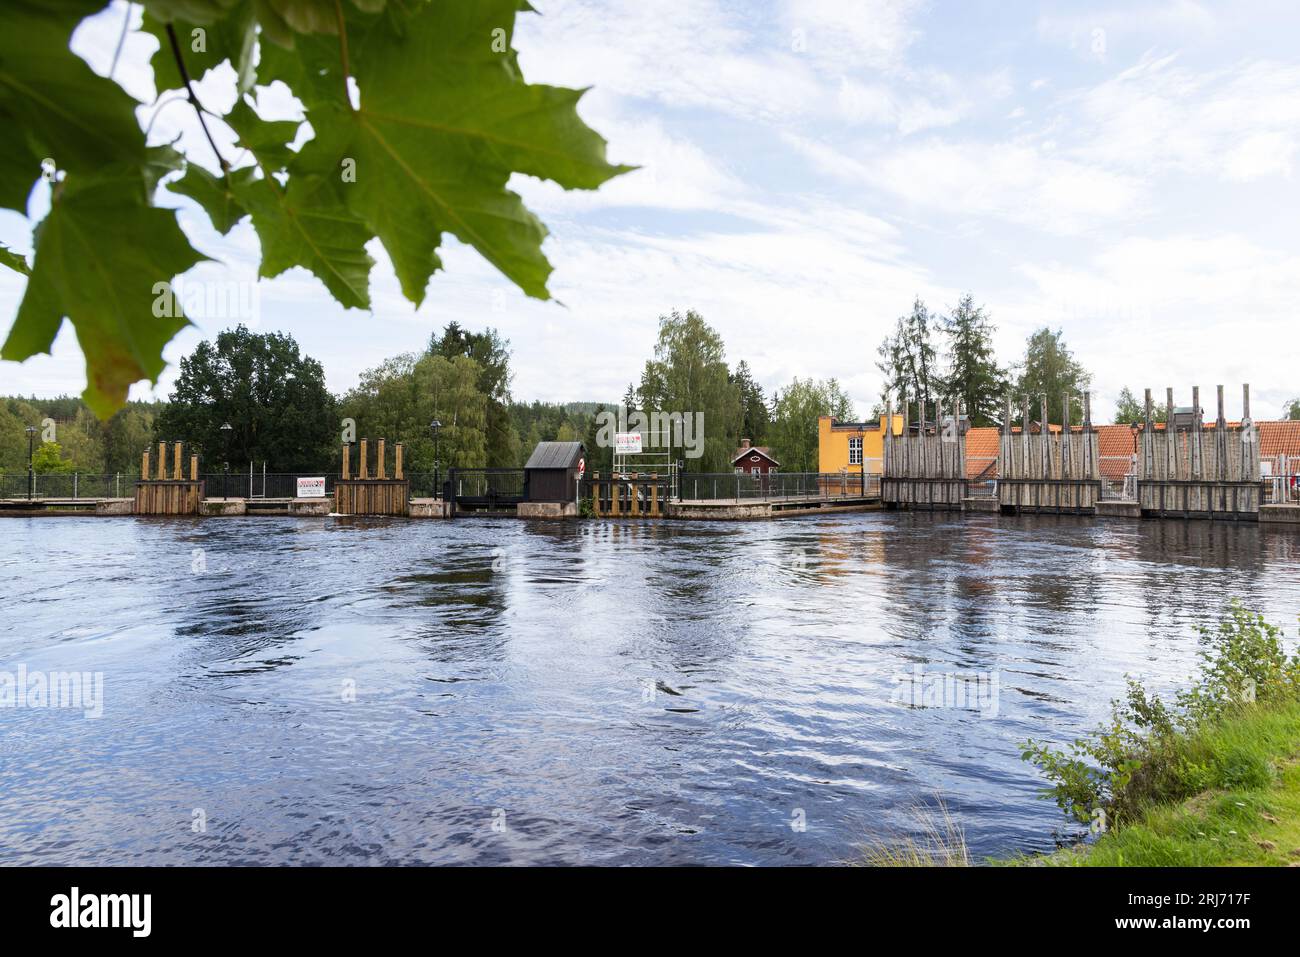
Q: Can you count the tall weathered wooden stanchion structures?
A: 3